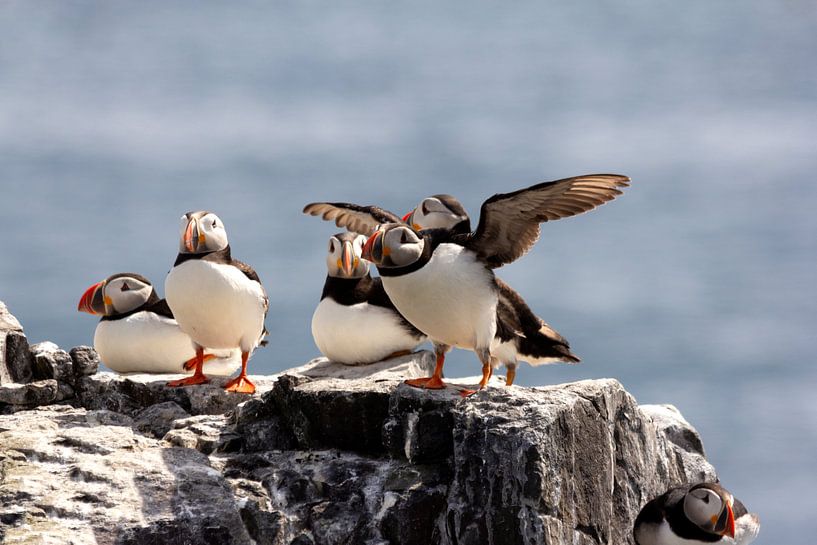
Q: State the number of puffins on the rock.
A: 6